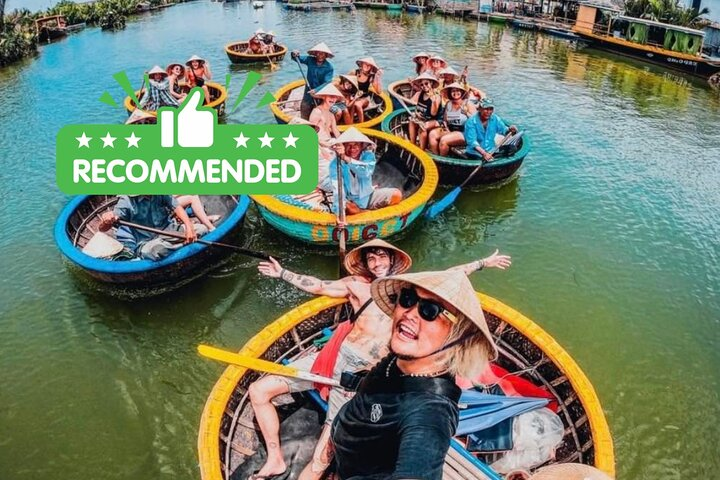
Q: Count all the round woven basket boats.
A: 8